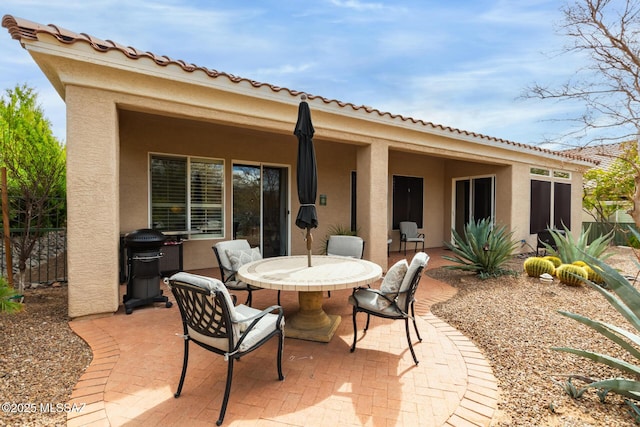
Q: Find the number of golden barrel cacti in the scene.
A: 5